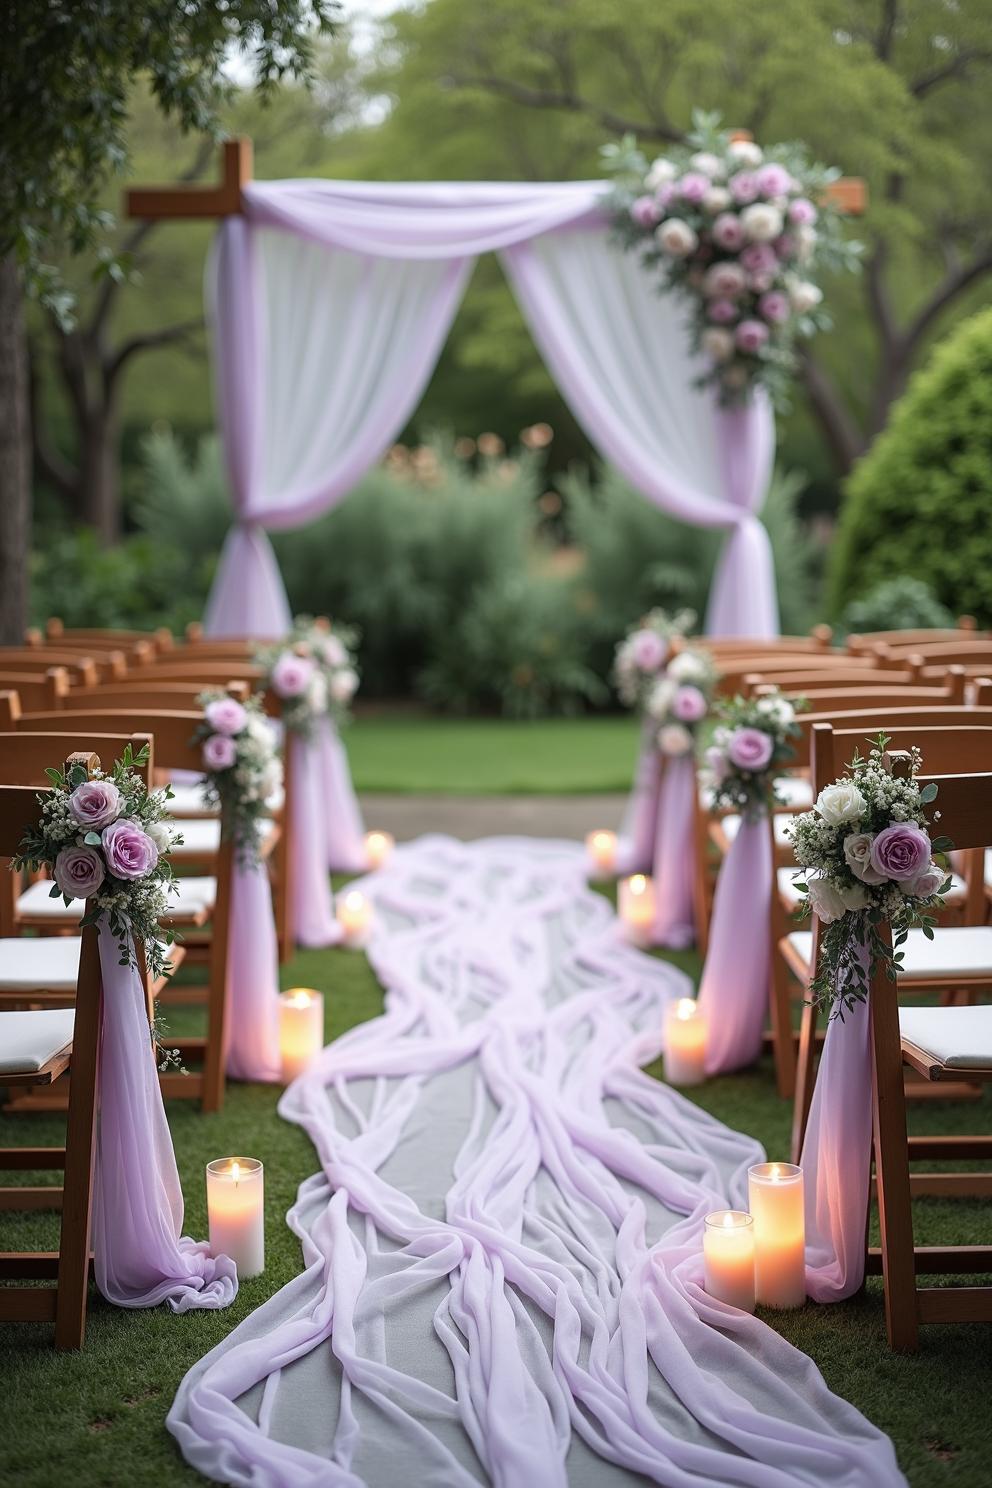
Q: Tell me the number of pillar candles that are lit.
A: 9